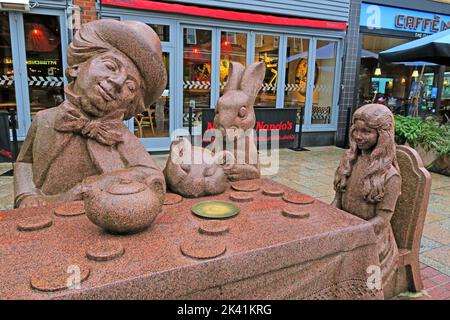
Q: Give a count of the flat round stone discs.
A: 12